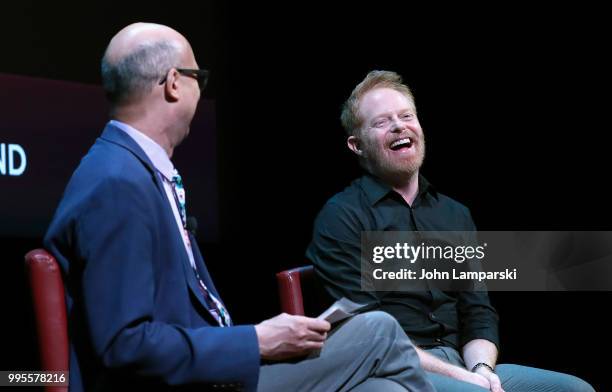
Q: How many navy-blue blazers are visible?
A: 1